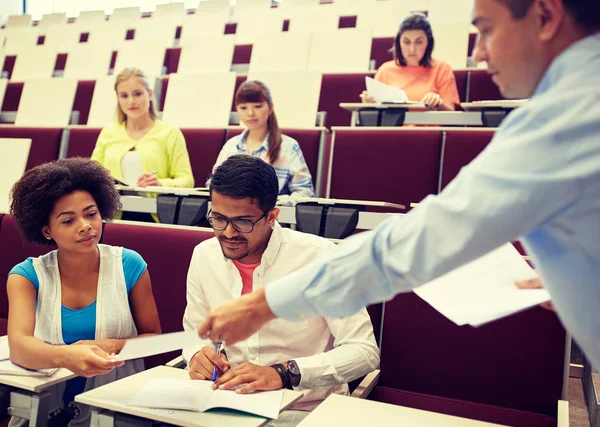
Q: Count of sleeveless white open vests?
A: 1